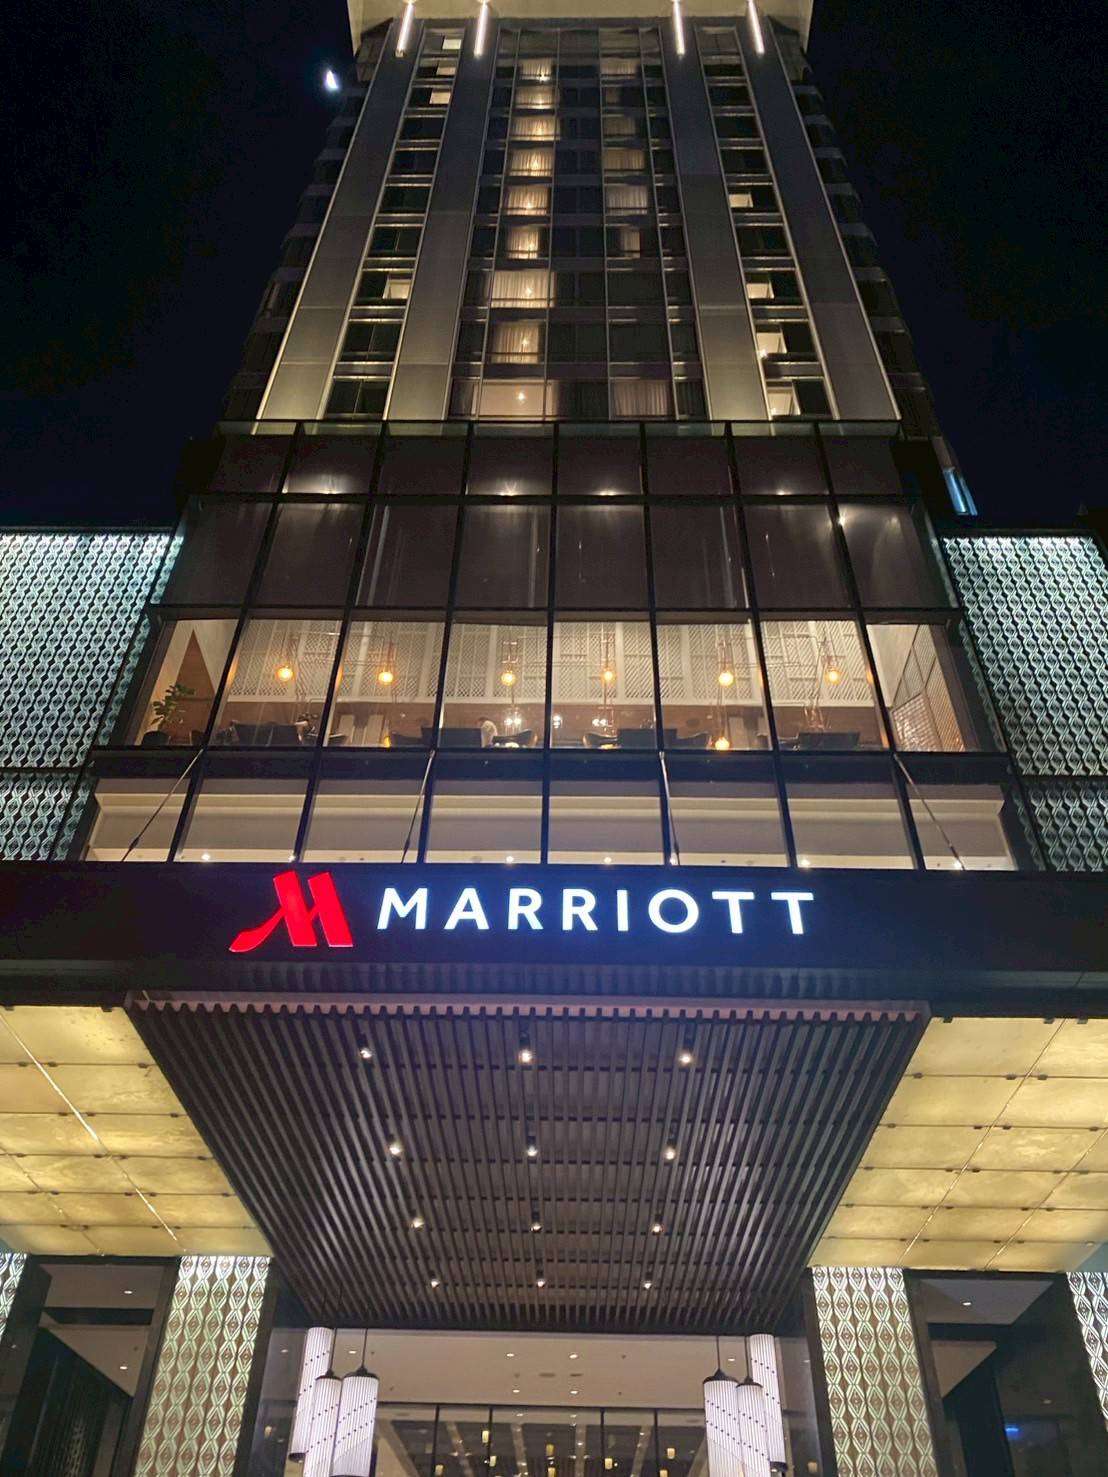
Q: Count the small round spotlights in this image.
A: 12